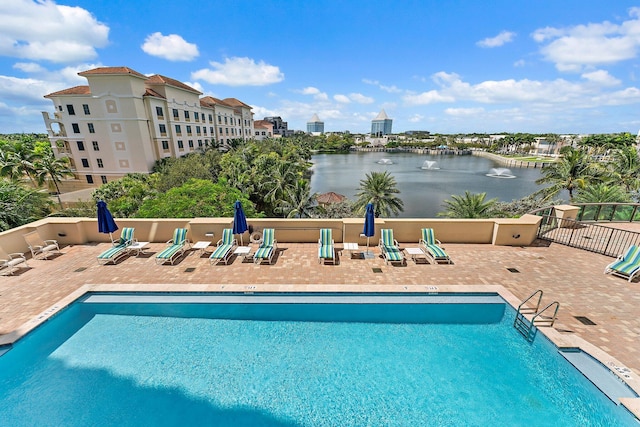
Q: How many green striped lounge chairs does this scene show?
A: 8